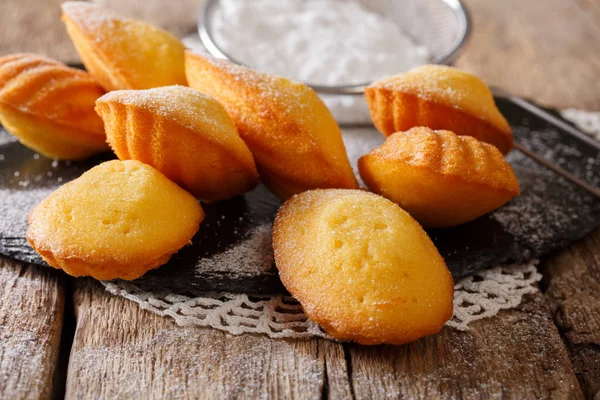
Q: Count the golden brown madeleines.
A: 8